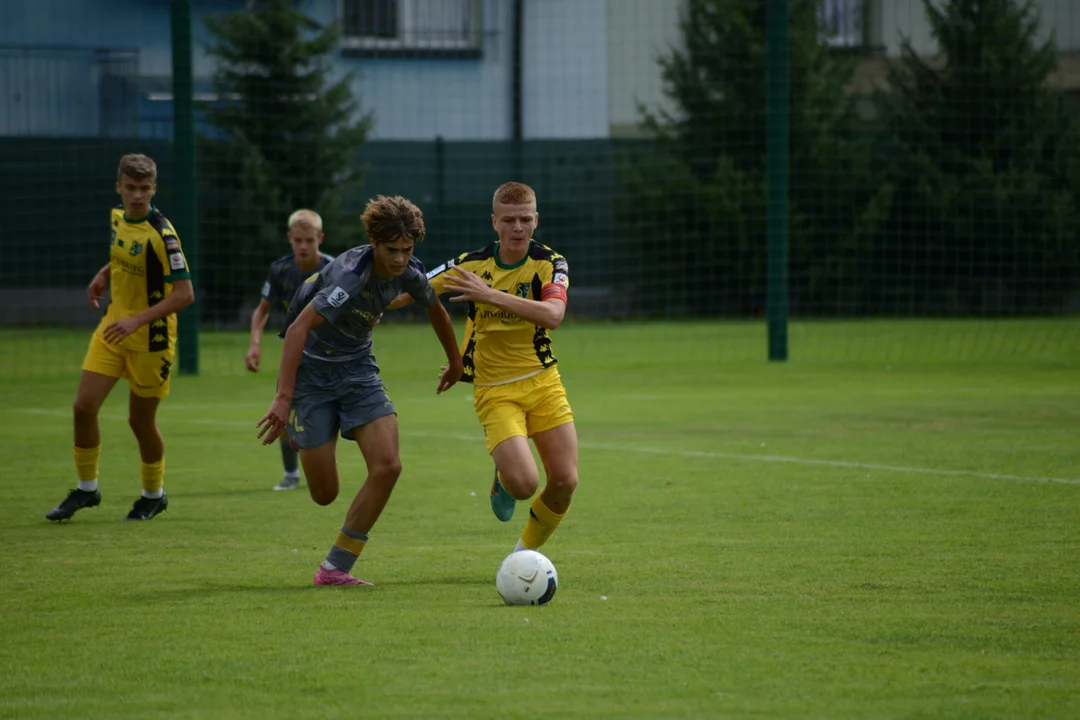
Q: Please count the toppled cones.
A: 0